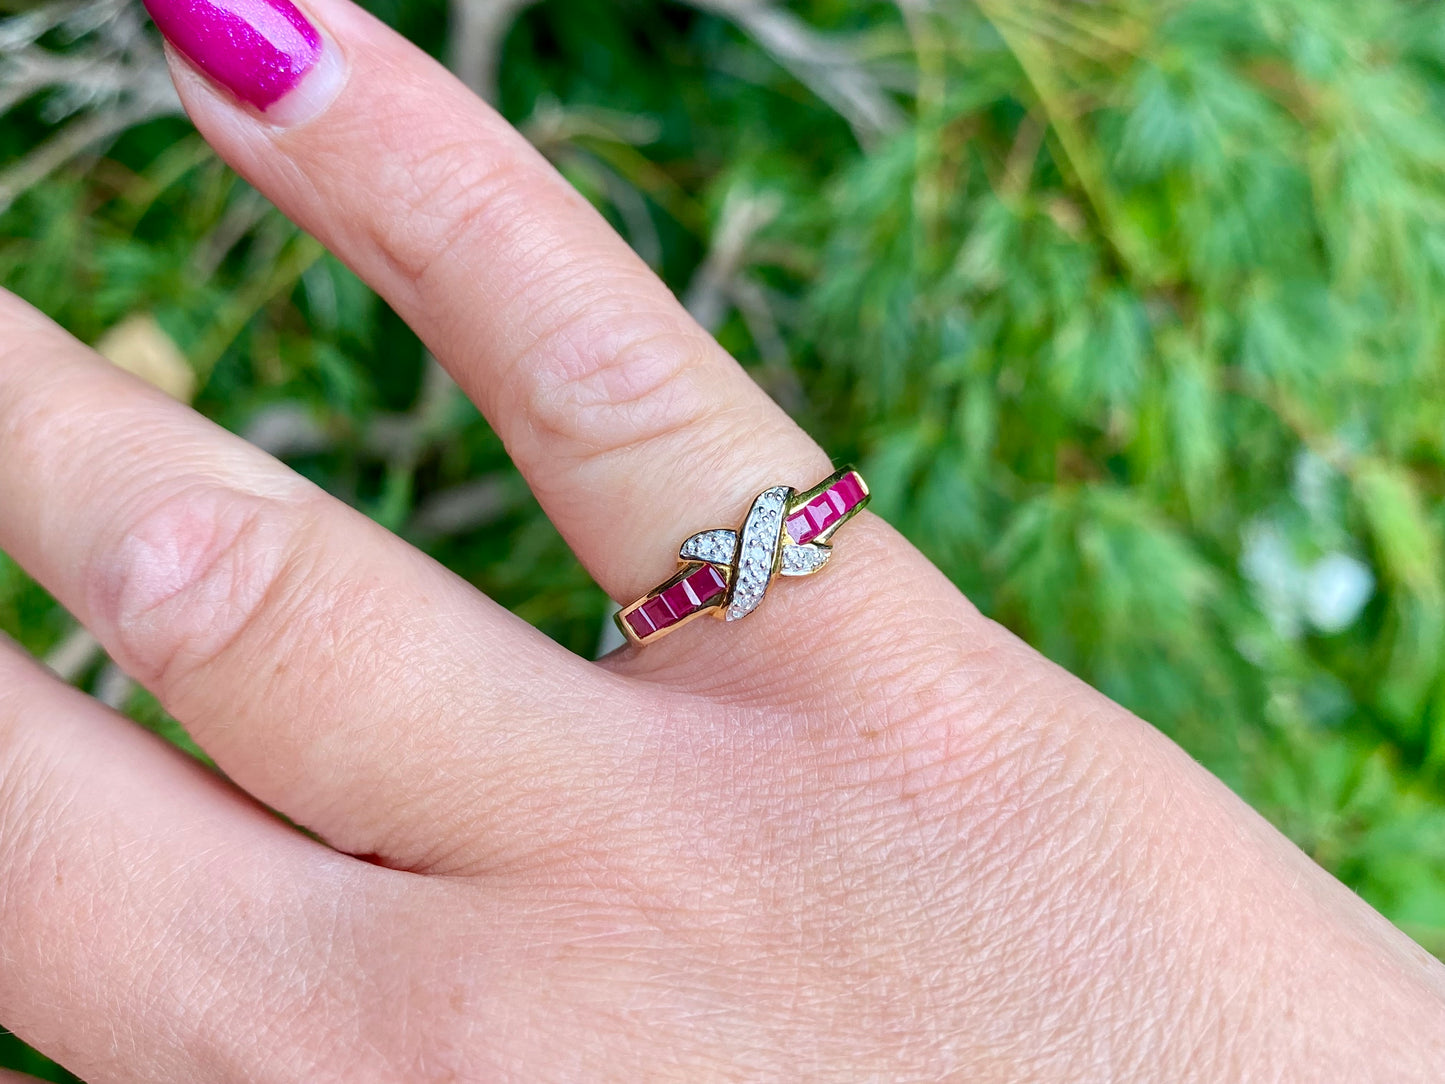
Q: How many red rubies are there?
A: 8